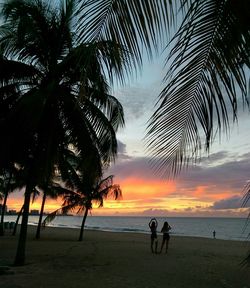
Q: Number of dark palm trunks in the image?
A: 5